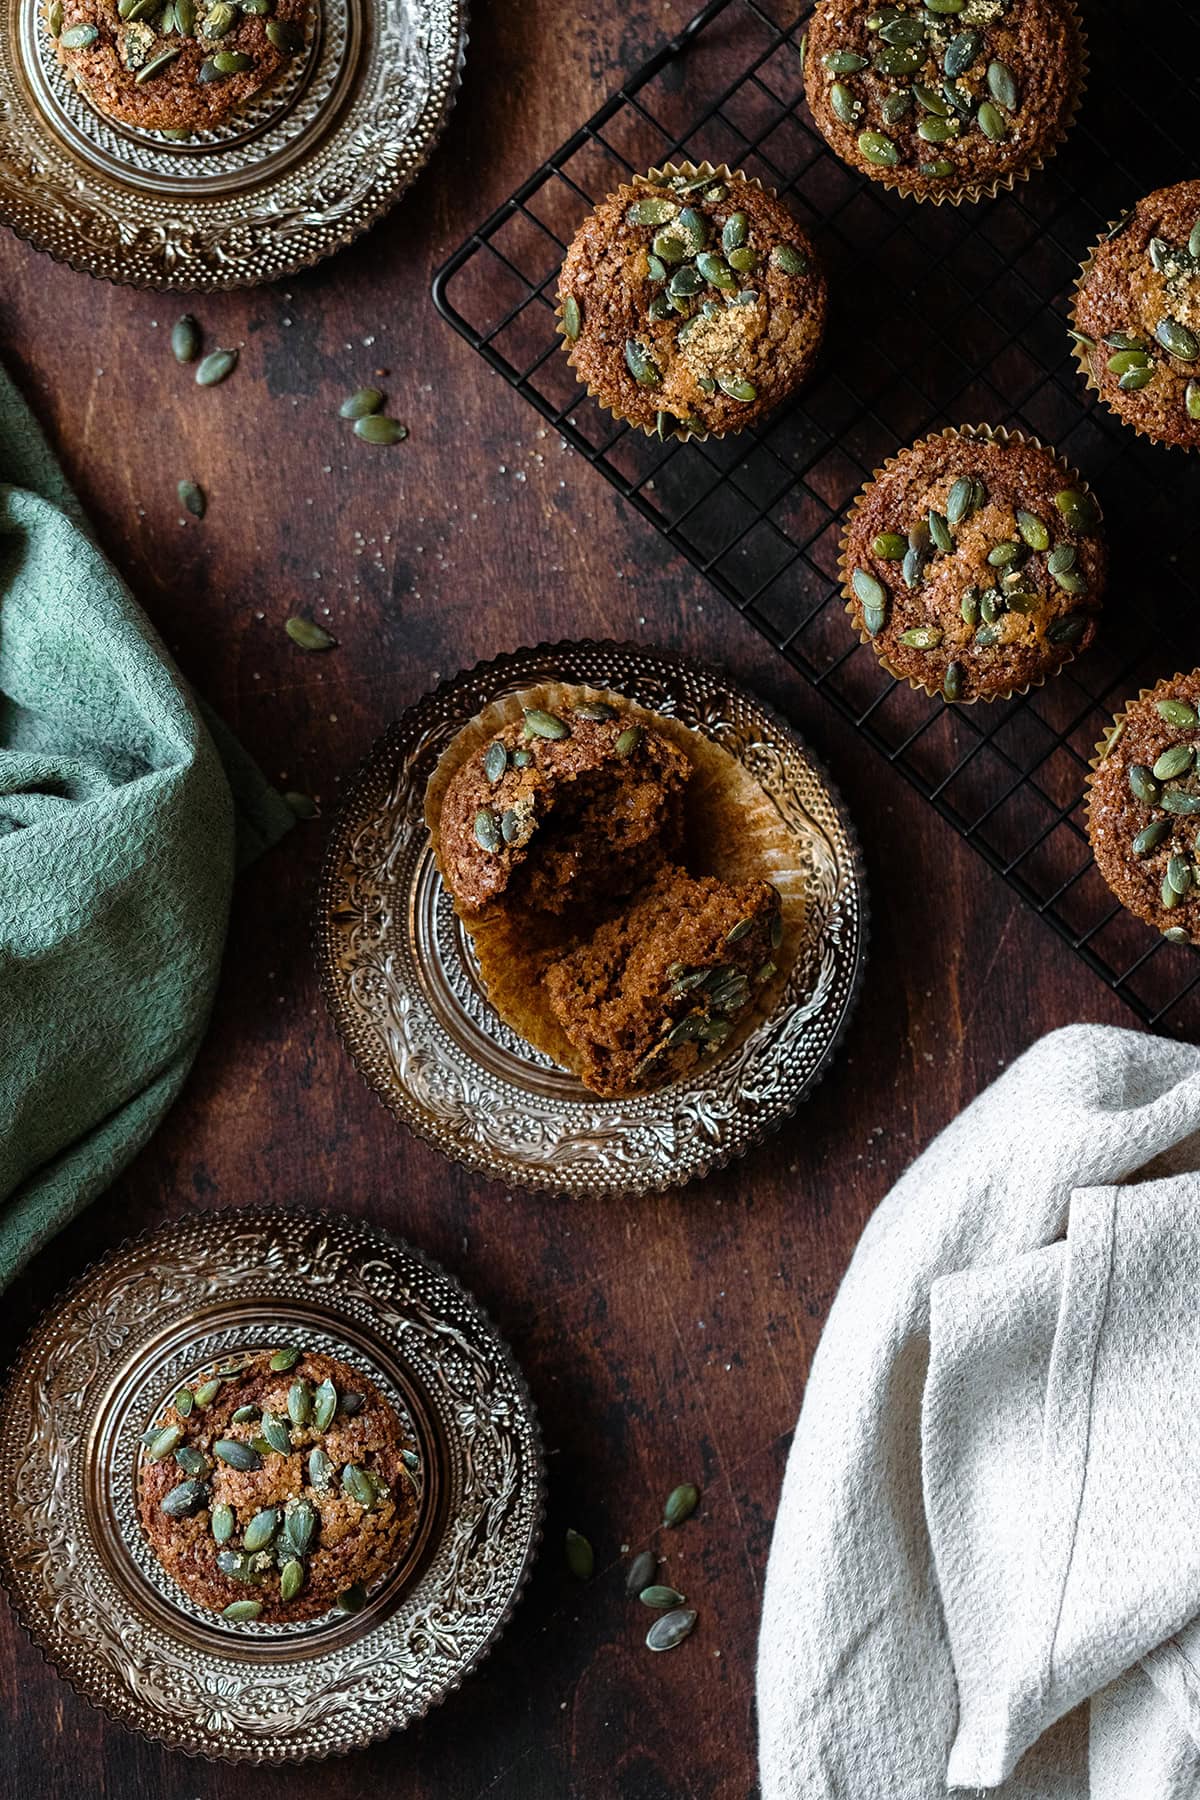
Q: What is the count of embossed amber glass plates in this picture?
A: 3